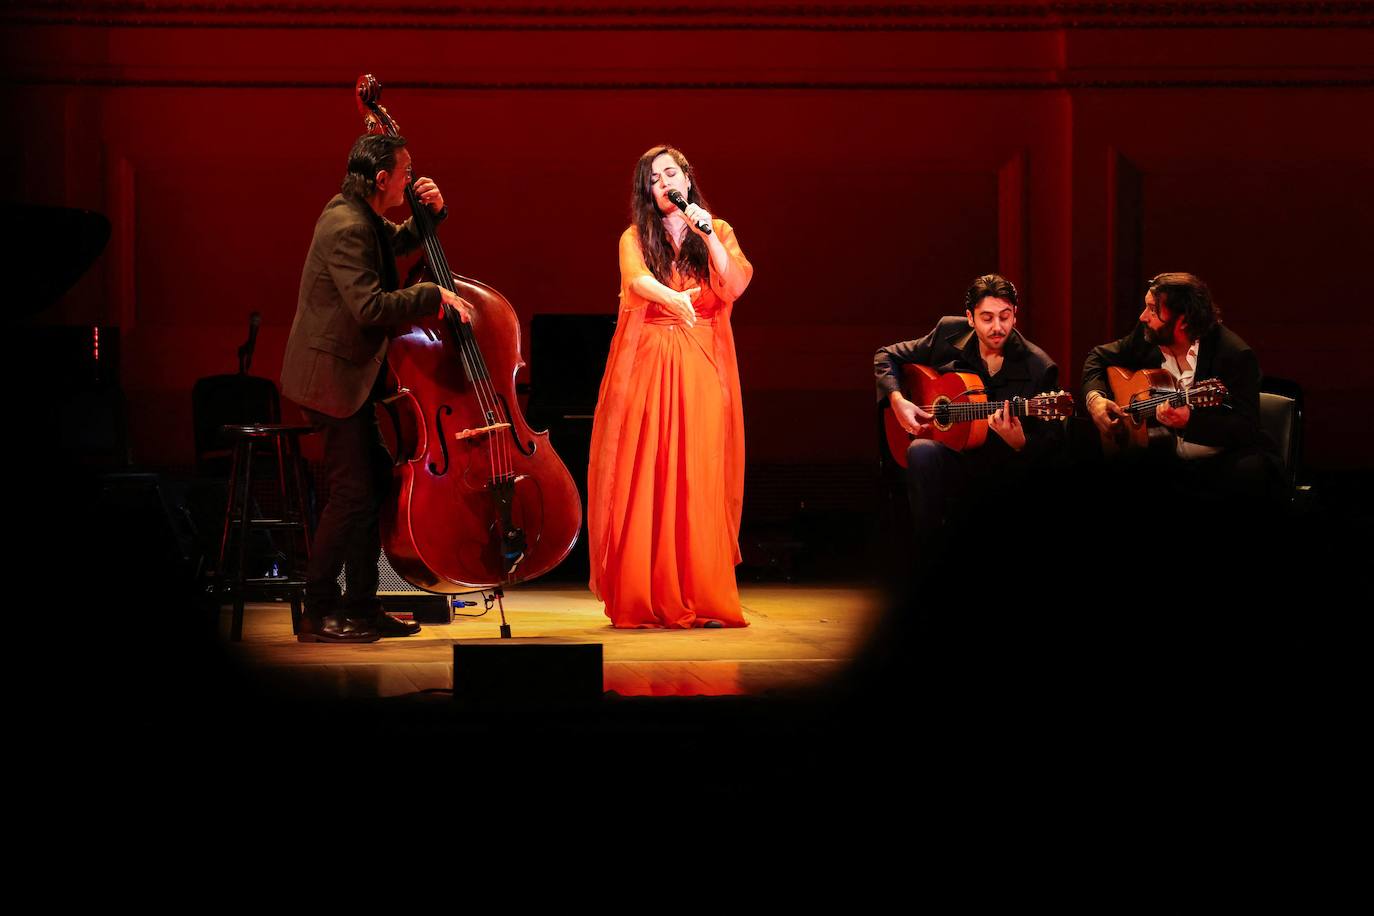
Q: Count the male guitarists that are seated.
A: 2